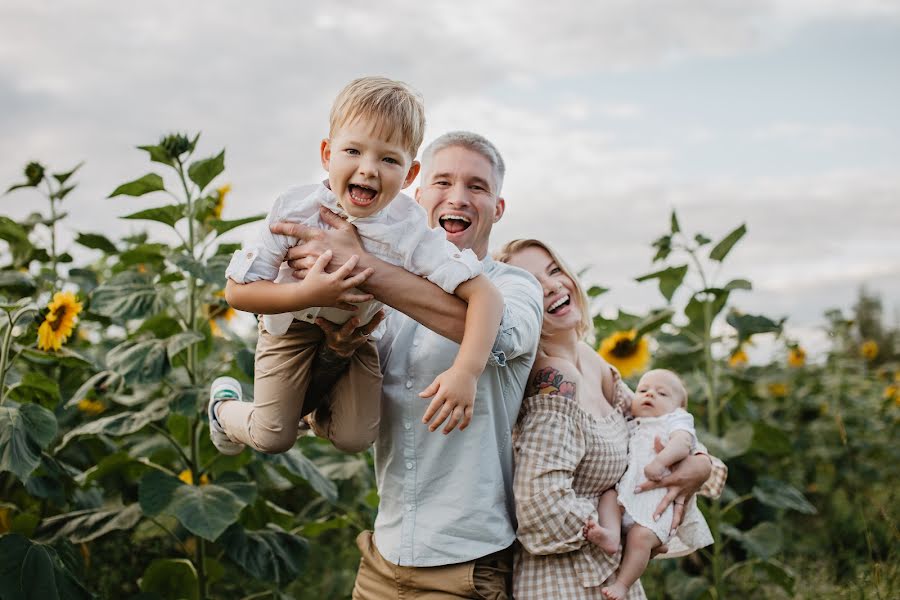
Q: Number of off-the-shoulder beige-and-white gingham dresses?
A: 1